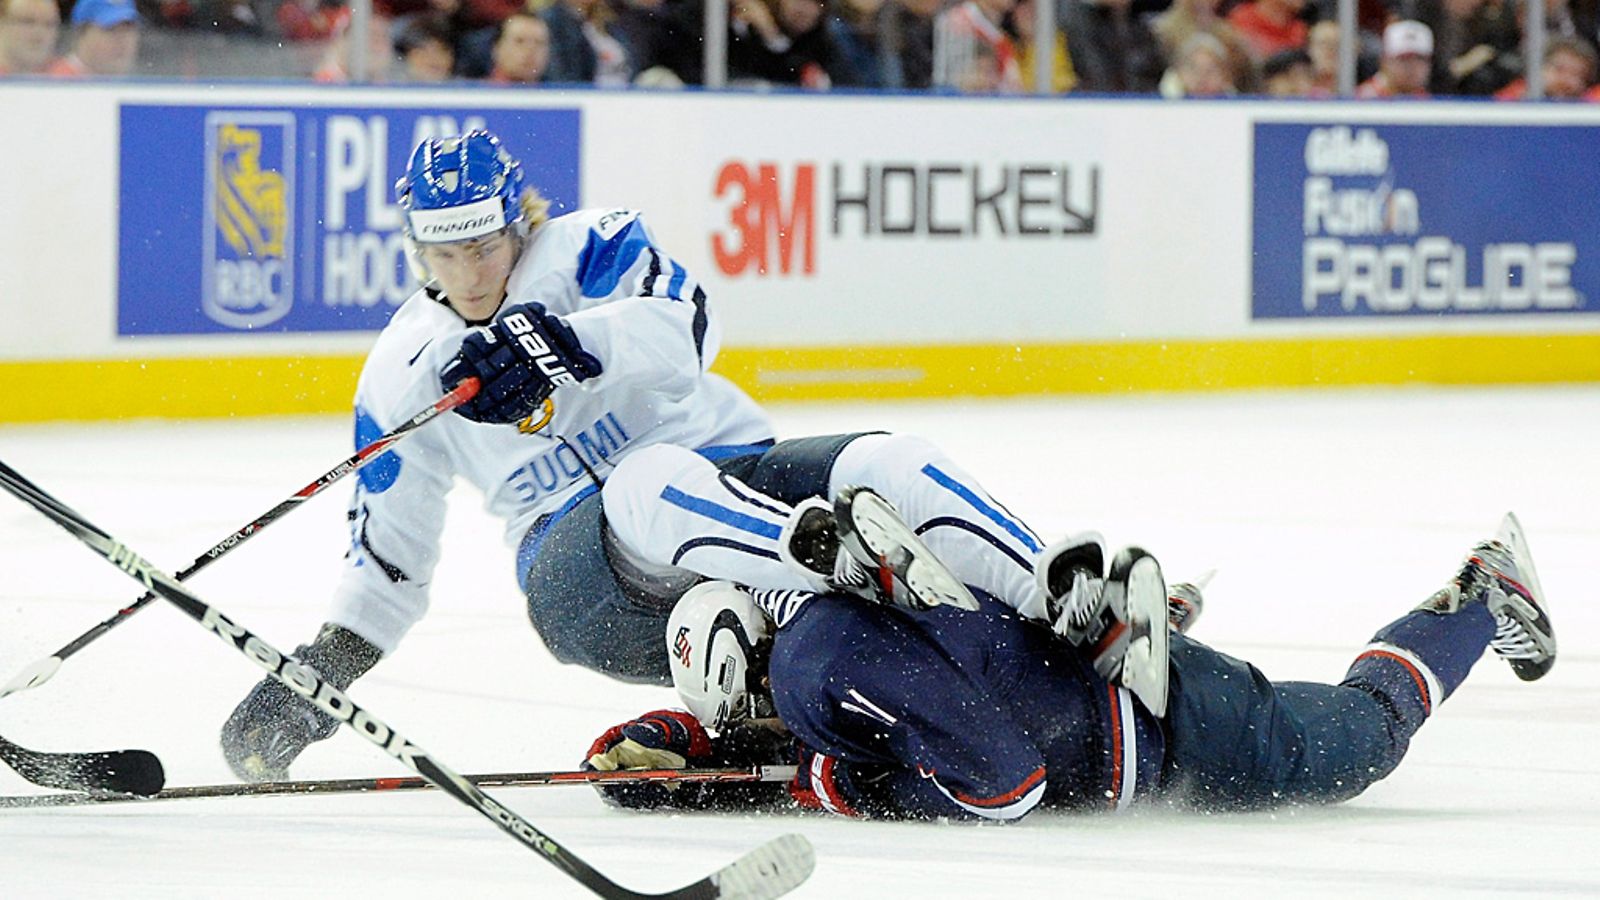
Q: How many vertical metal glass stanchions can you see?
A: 5